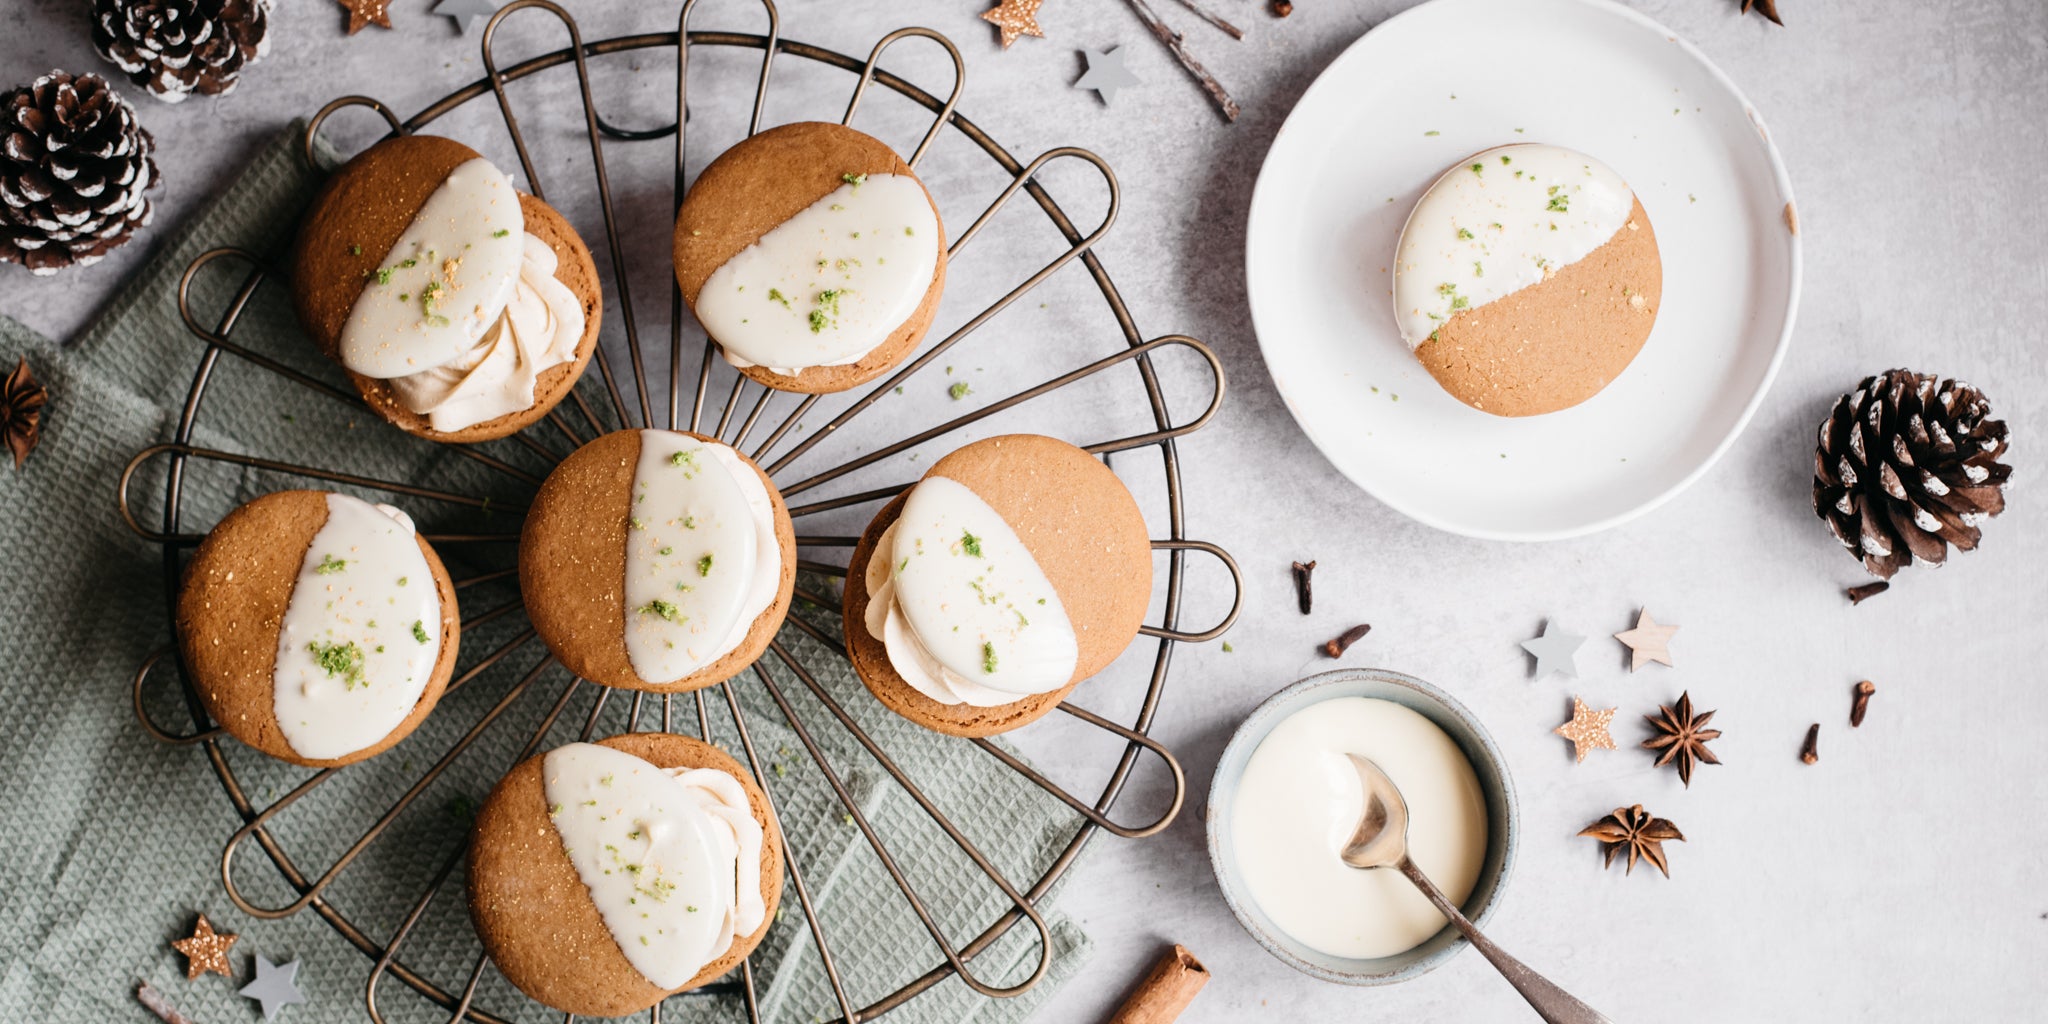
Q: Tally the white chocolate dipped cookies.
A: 7